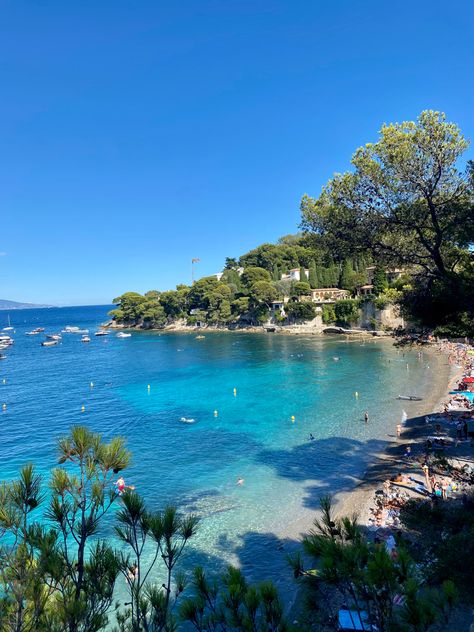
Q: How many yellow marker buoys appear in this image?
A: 9